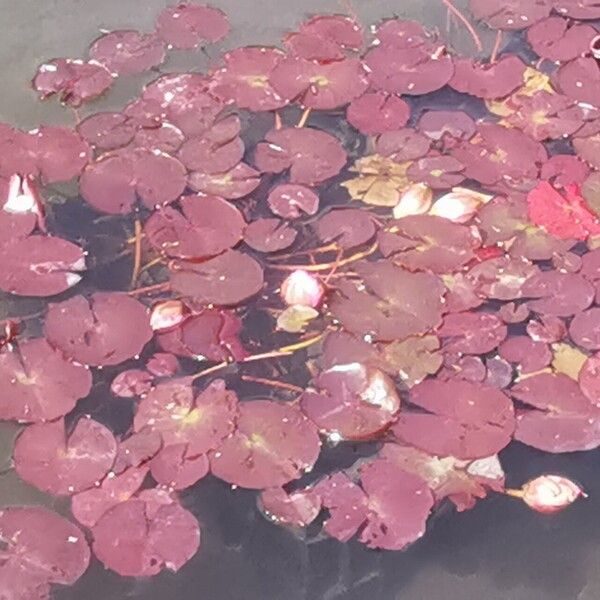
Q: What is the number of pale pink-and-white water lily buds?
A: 6